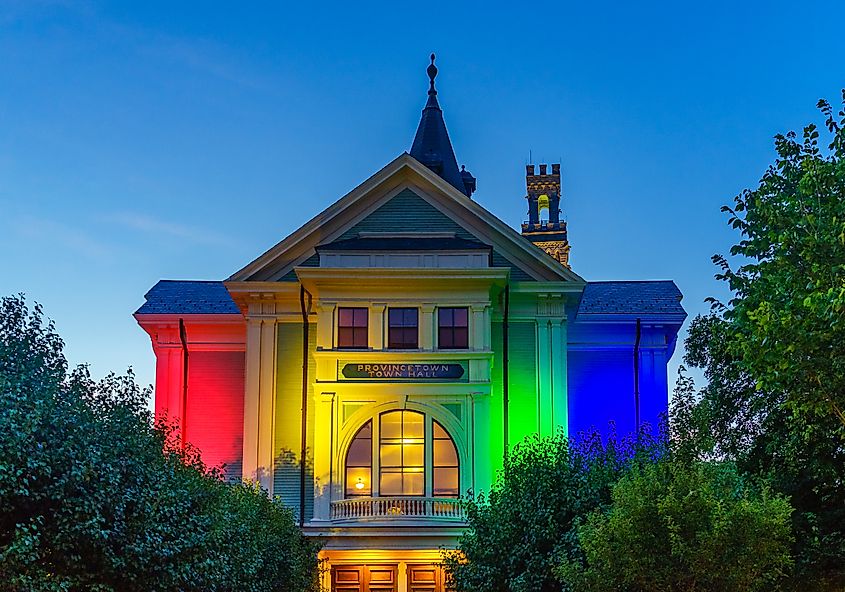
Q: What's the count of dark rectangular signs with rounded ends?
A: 1